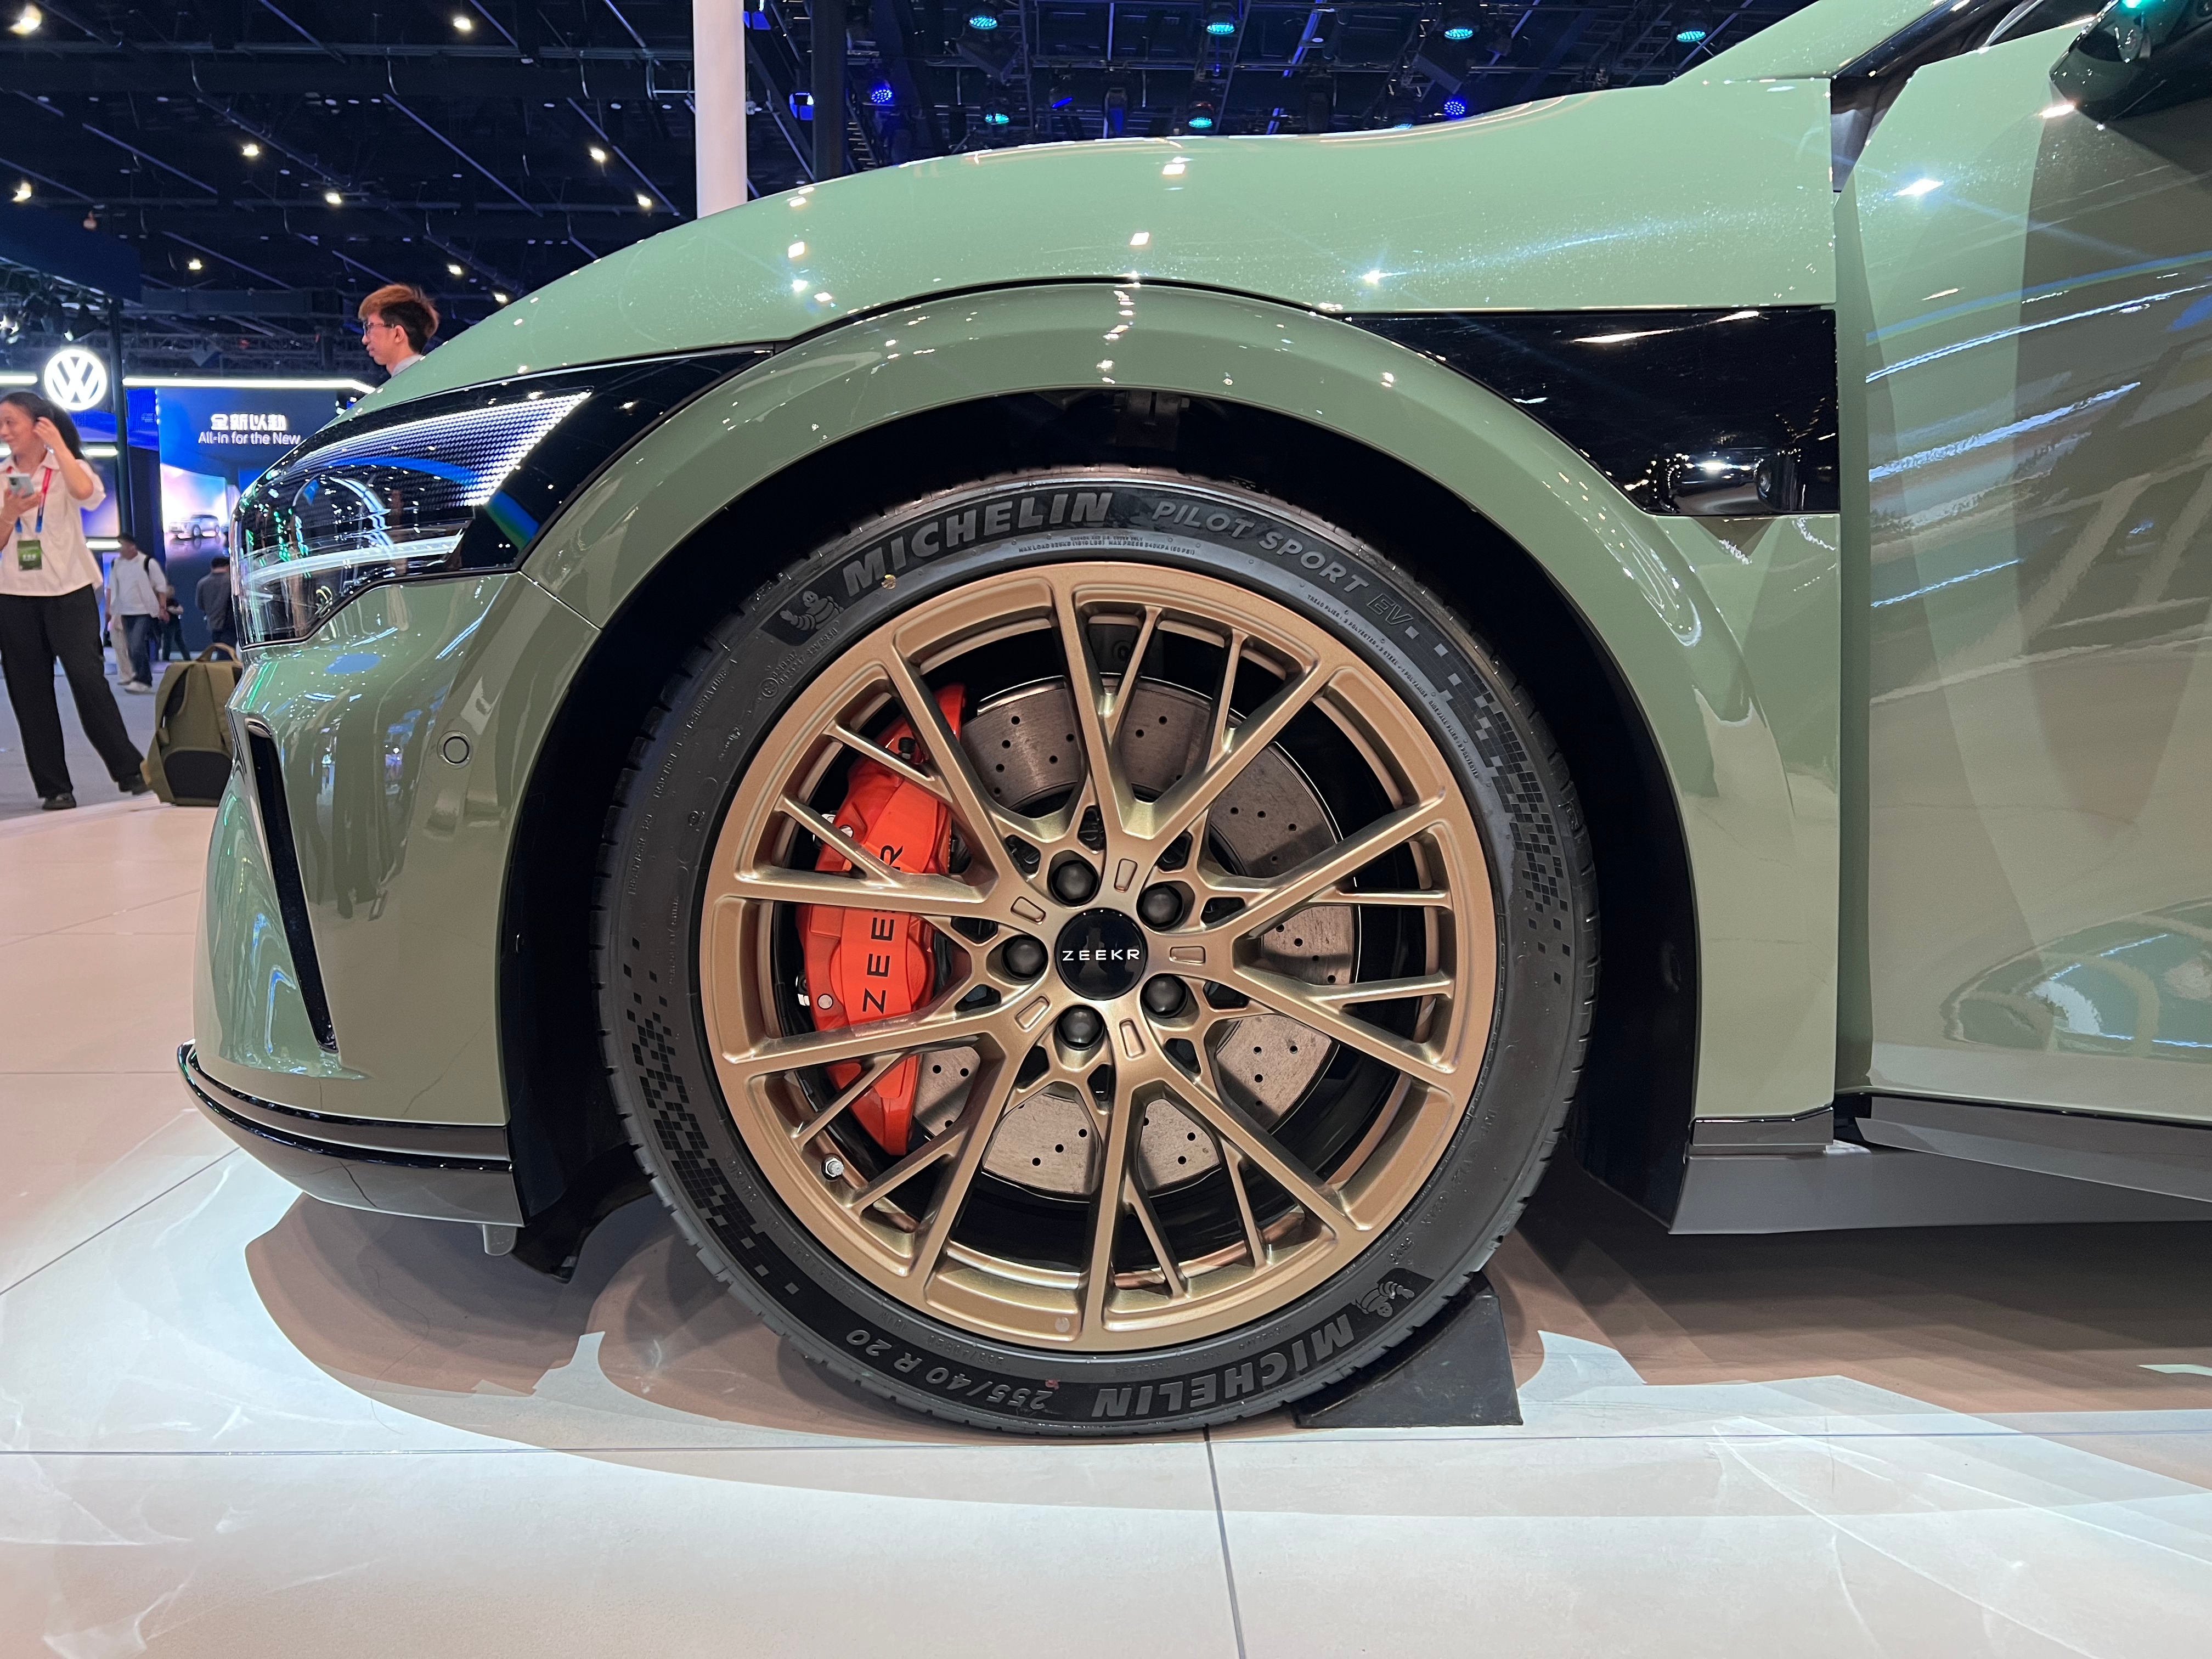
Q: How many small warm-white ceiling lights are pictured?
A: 10